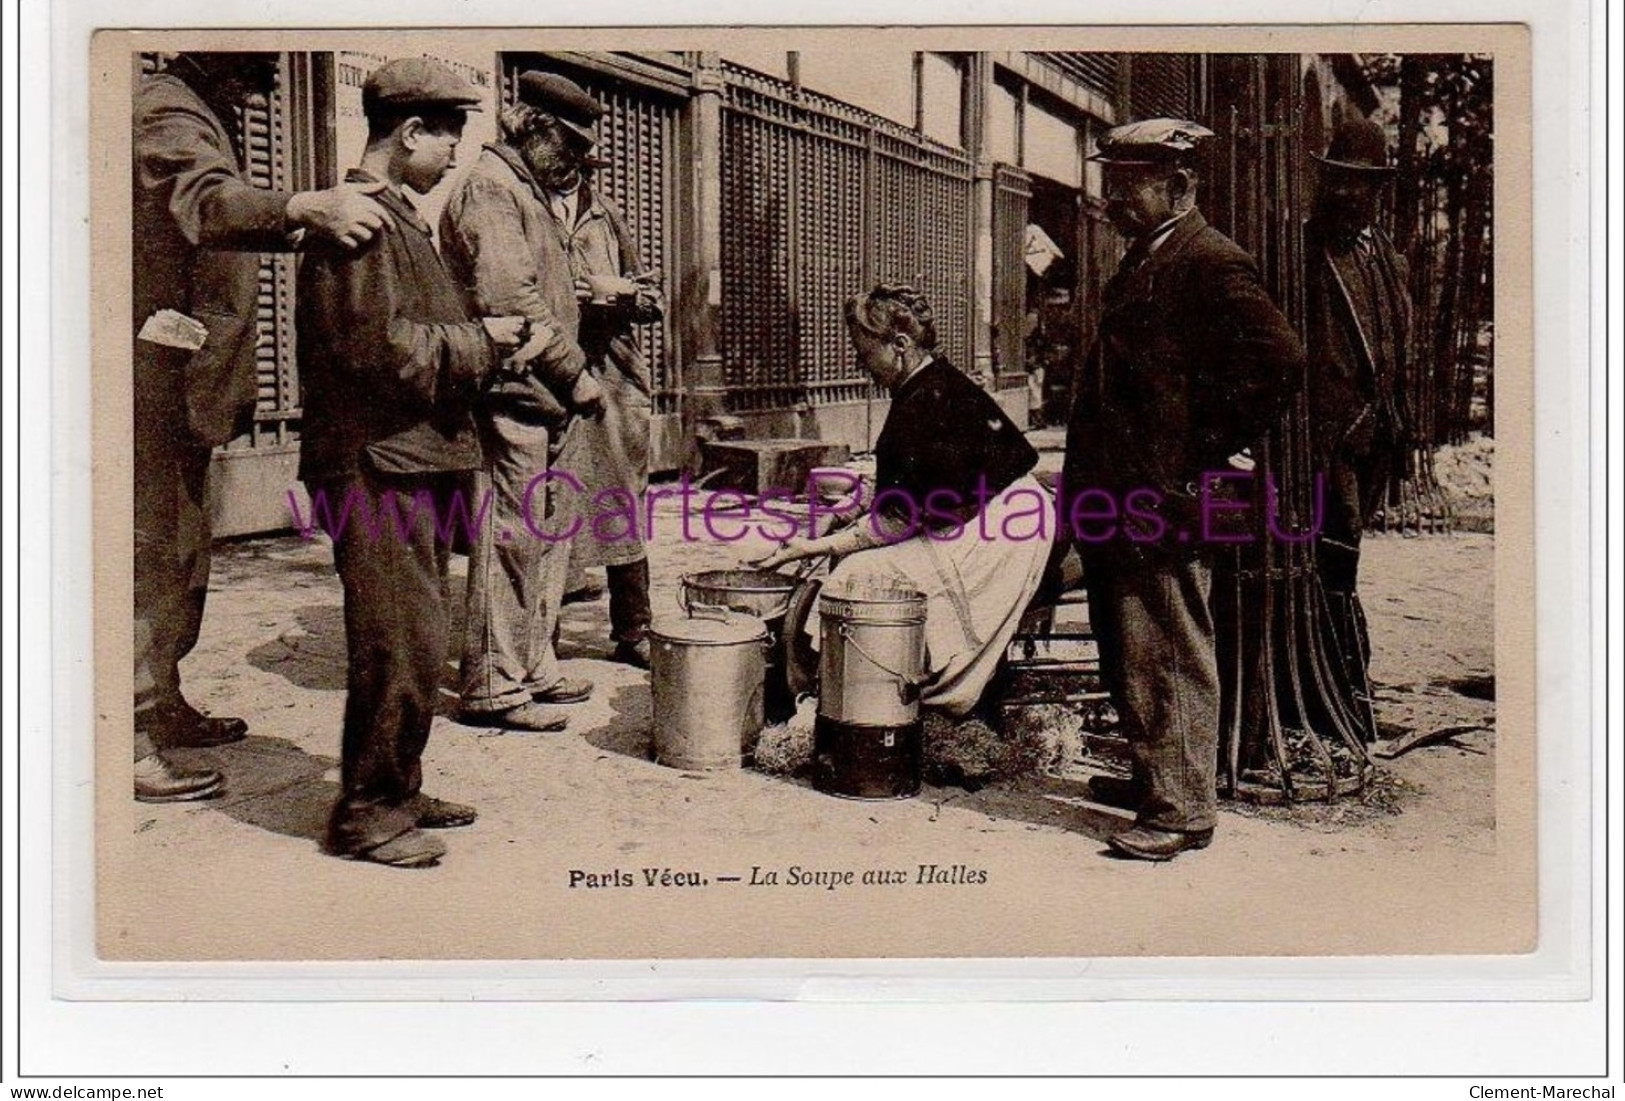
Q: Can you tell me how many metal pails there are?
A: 3